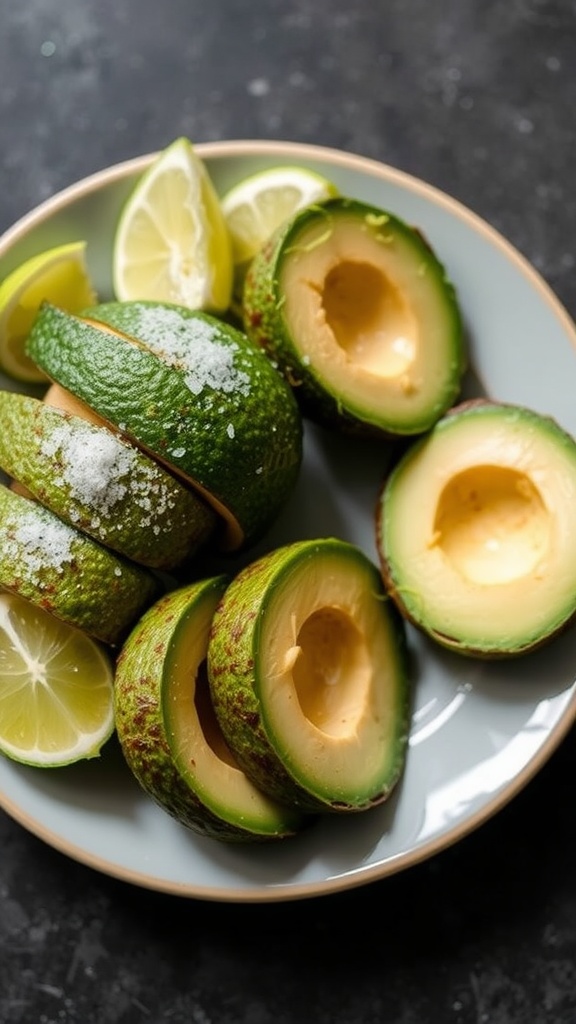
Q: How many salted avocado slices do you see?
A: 3